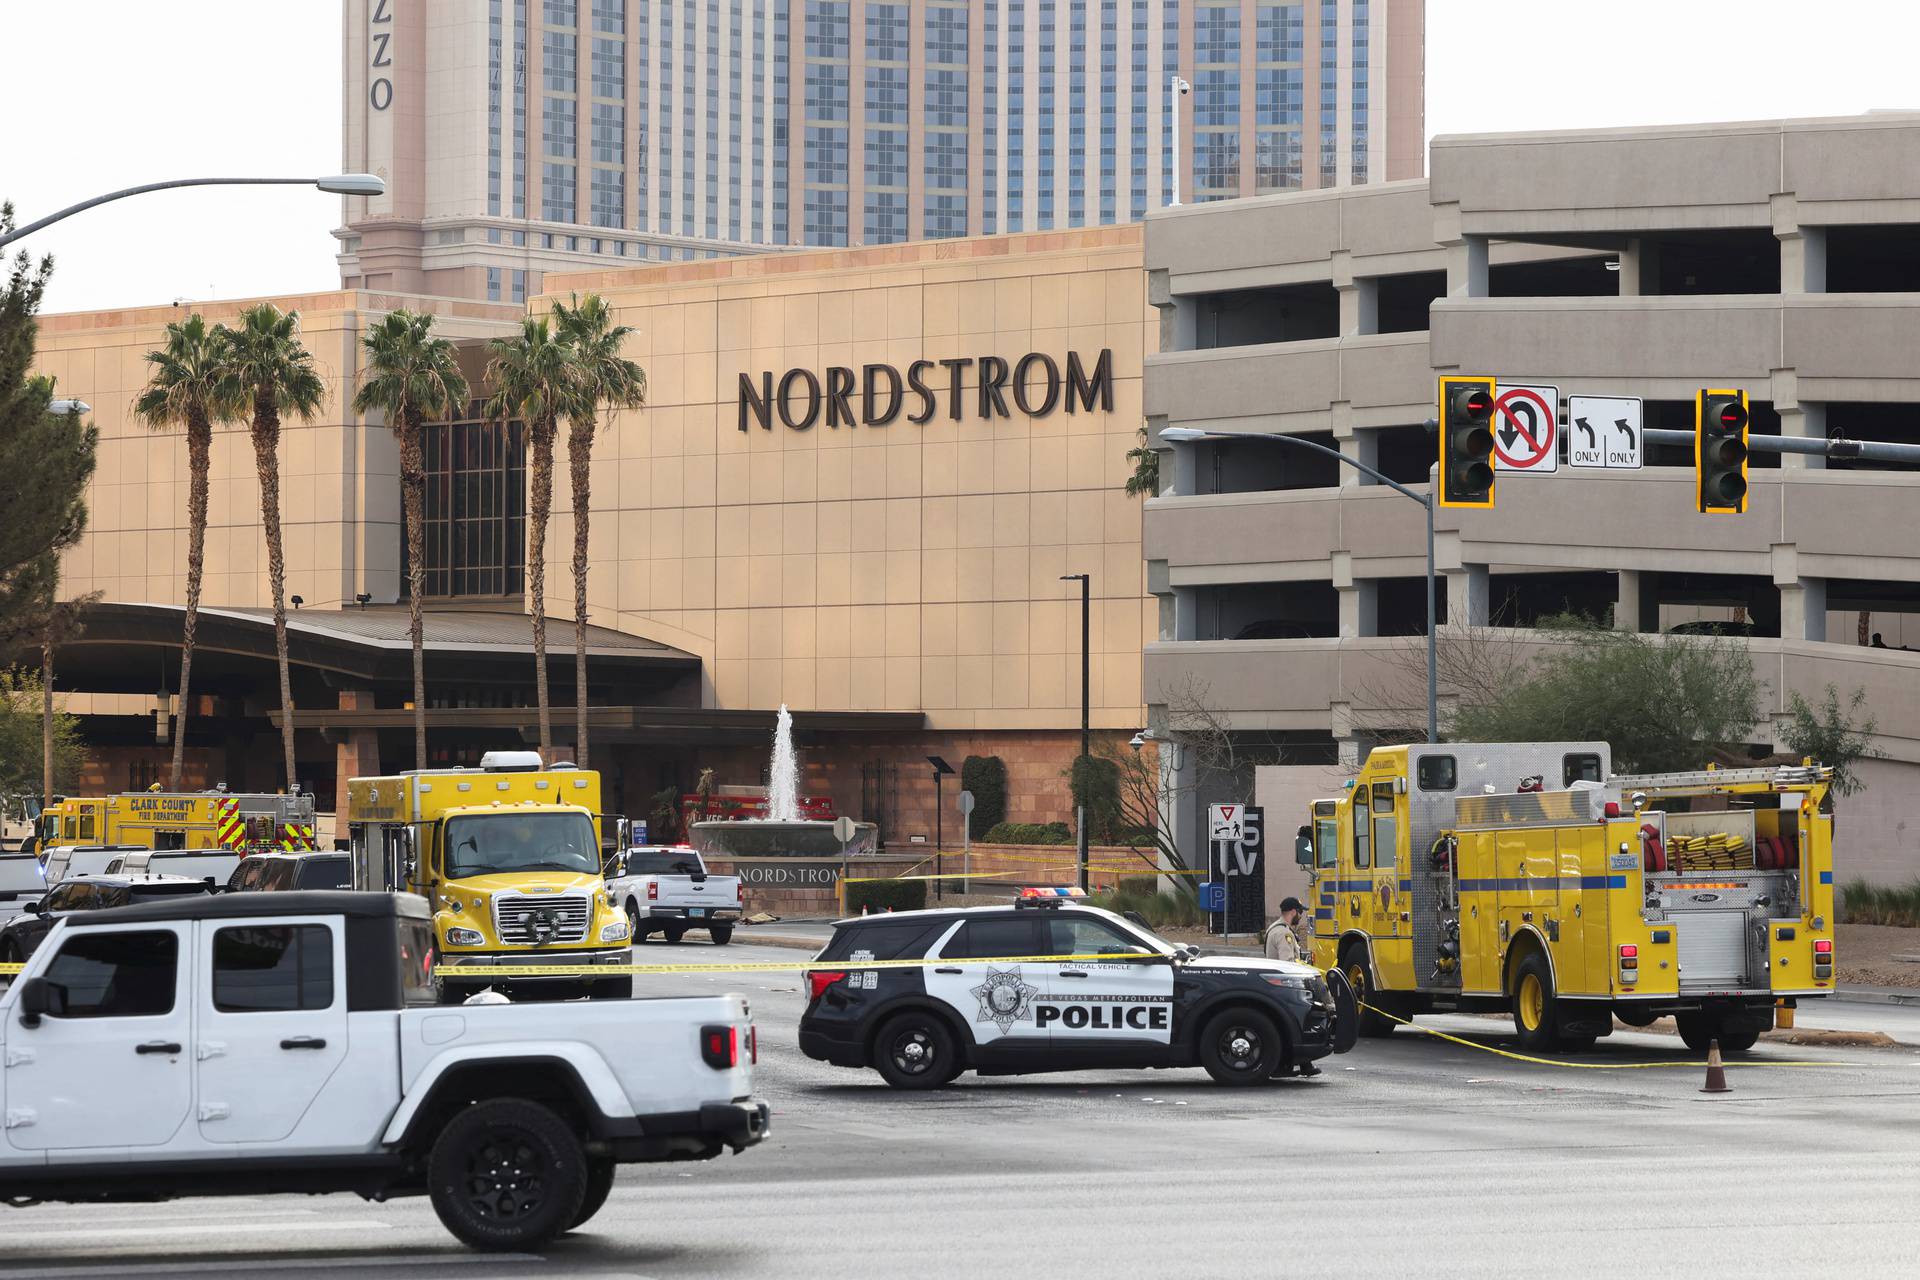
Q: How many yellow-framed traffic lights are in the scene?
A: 2